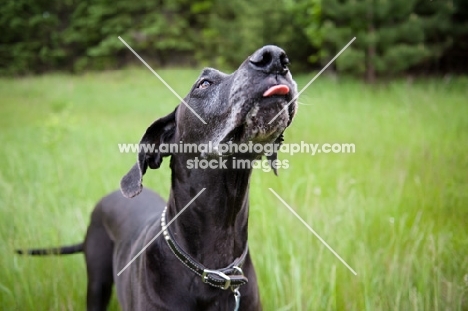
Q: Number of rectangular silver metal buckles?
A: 1